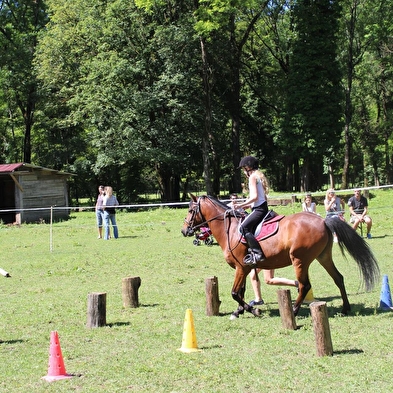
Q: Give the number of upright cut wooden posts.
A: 5